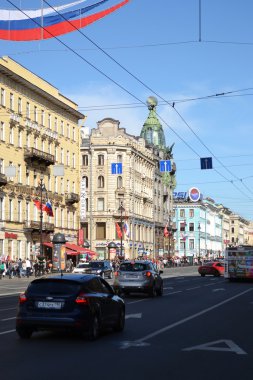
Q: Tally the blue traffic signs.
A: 3